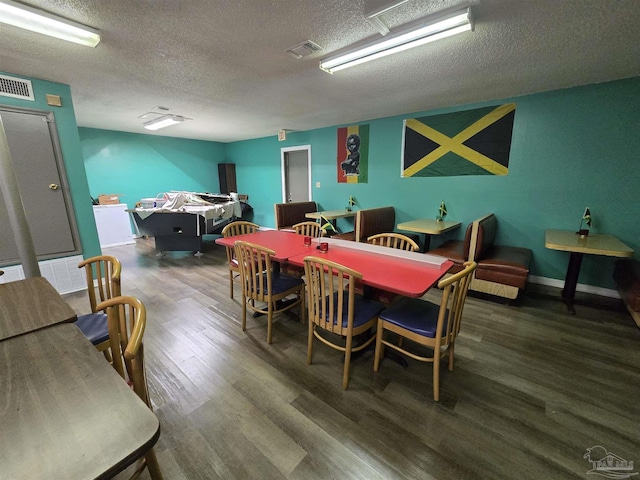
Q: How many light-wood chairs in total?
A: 8